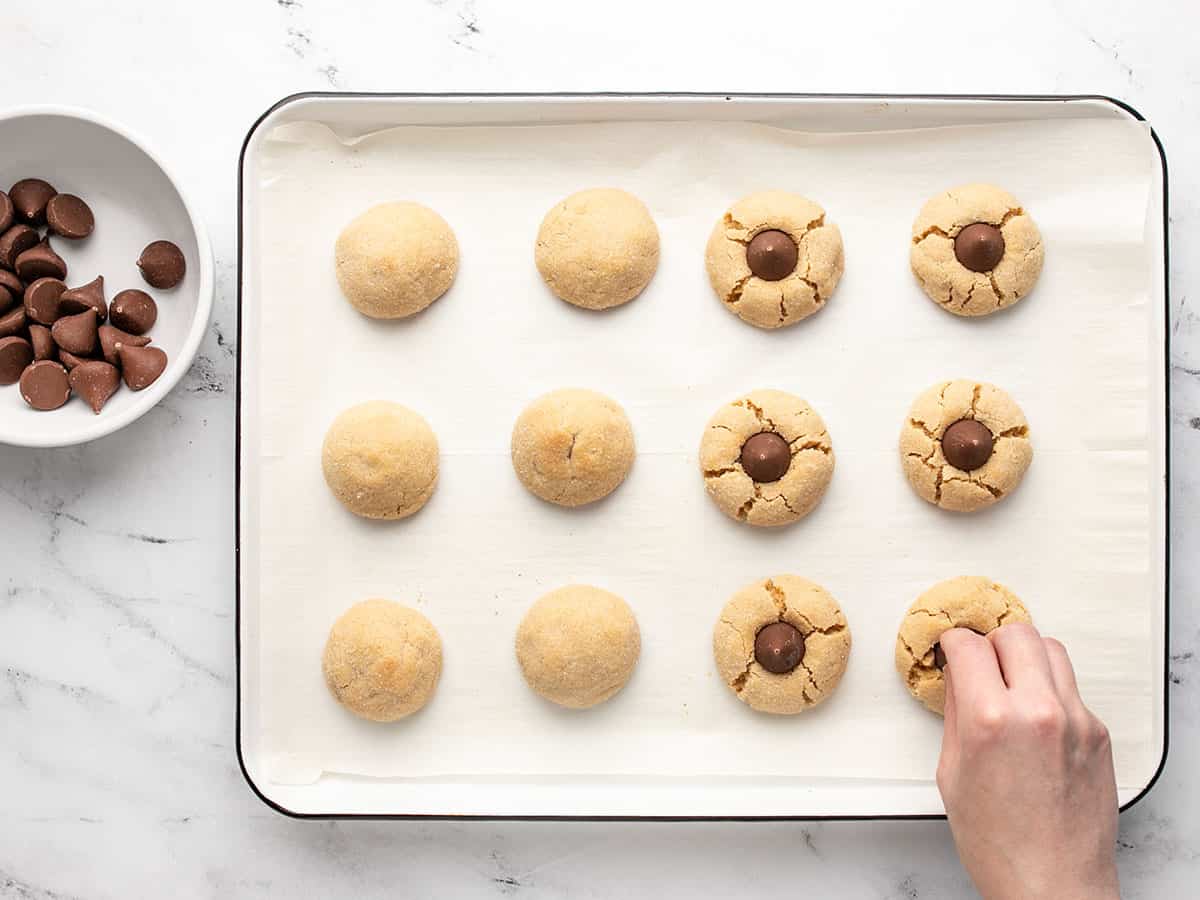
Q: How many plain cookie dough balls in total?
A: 6